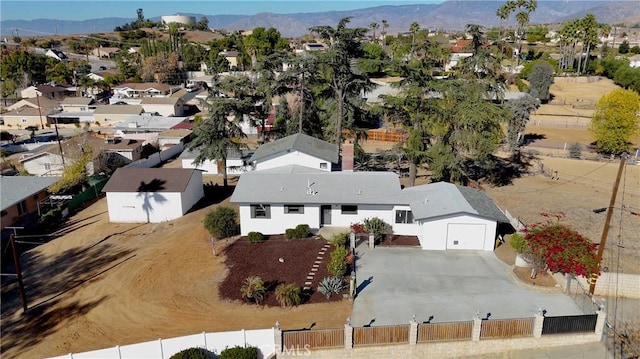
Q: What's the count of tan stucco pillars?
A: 6